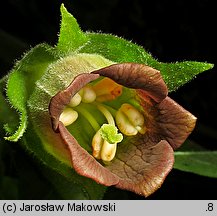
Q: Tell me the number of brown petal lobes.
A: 5